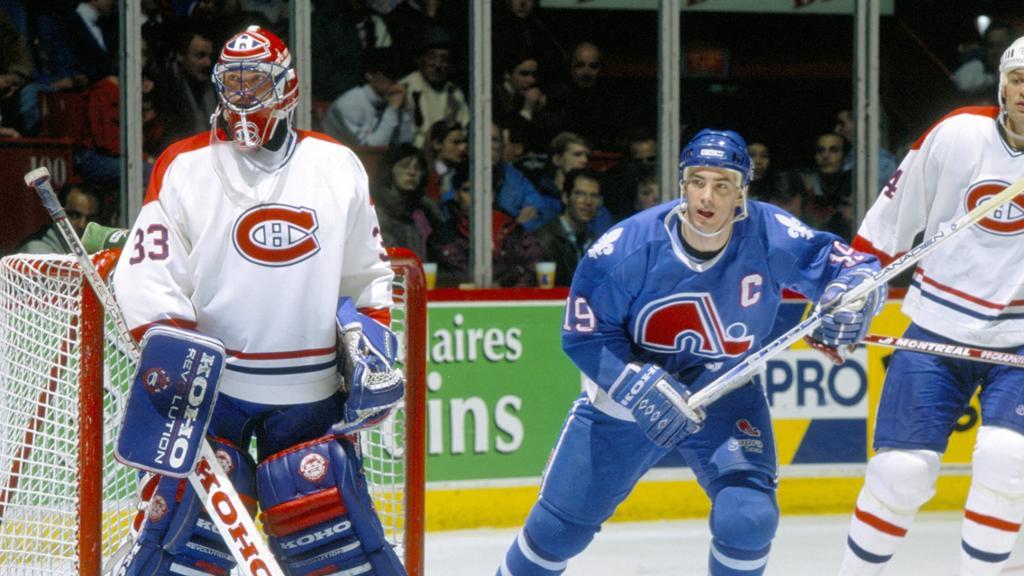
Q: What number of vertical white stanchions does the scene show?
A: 5